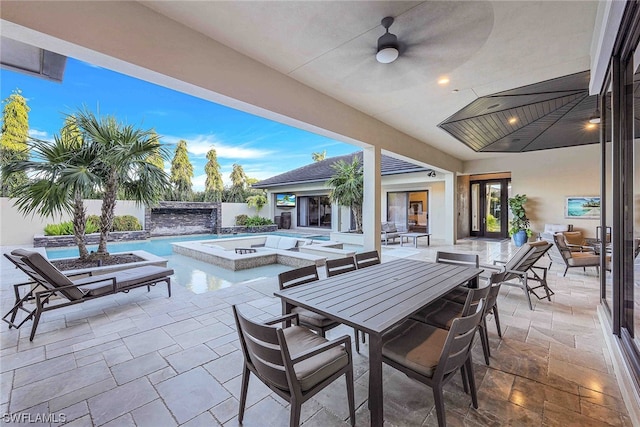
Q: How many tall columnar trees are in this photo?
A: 6